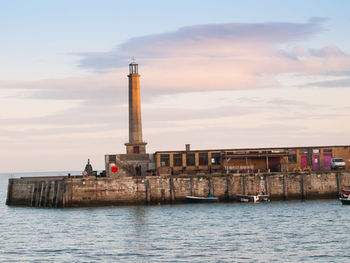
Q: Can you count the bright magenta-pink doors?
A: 3